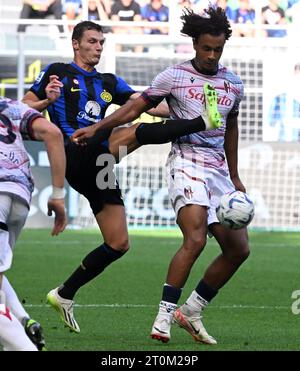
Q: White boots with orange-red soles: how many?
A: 2